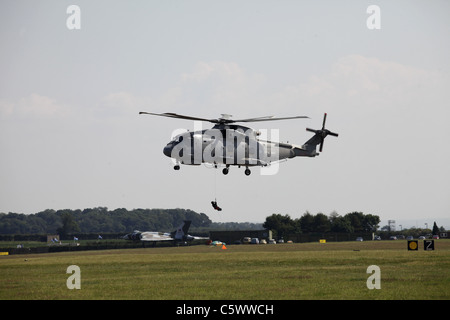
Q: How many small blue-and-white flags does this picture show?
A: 4